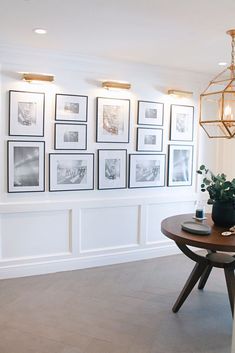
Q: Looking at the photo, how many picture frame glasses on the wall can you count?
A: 12